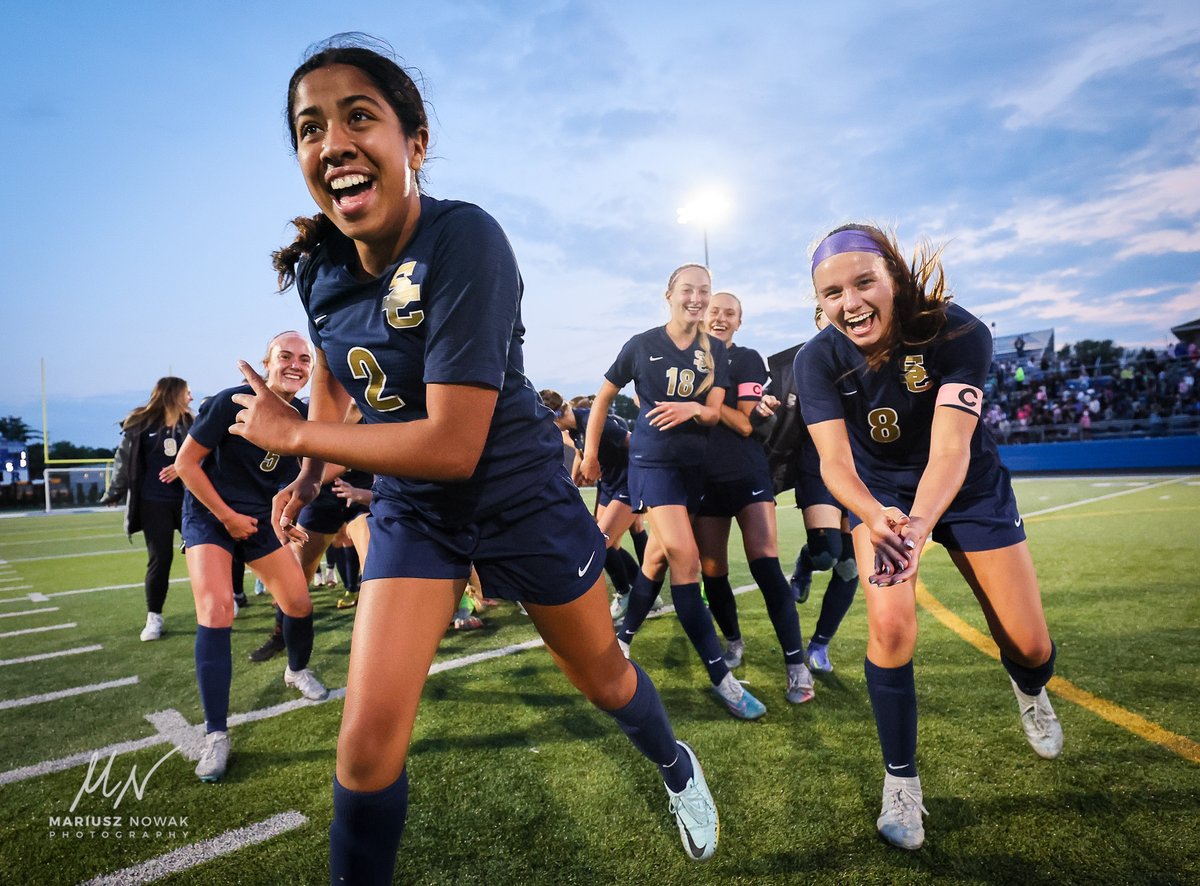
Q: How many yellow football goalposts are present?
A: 1